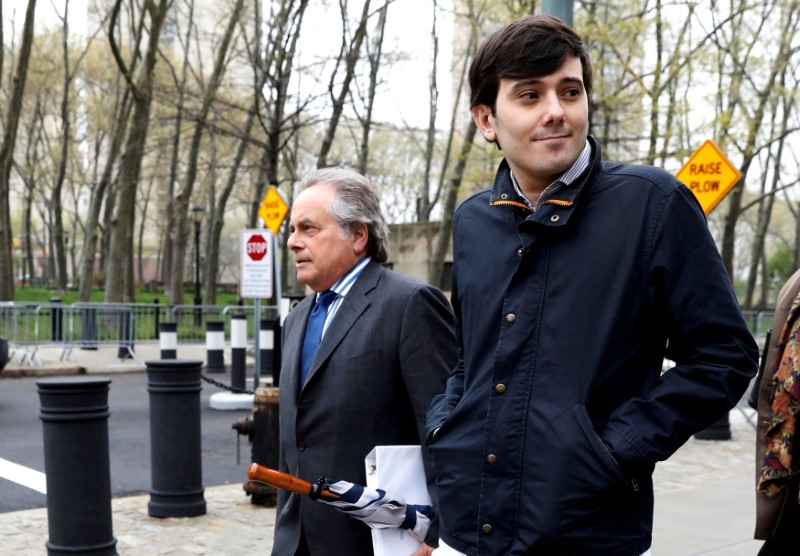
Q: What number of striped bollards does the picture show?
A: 4